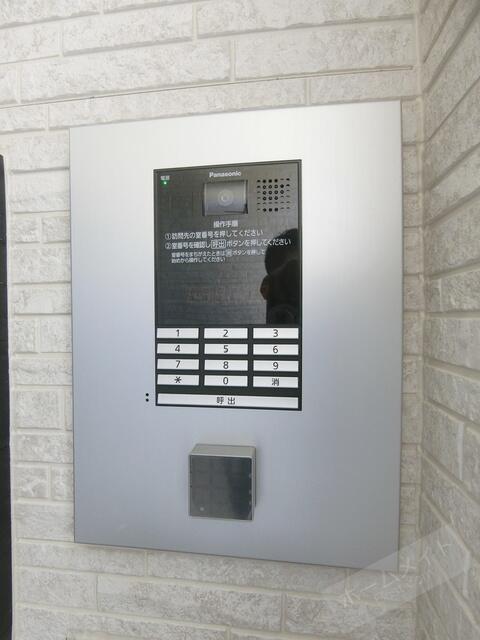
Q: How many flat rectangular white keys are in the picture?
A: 13